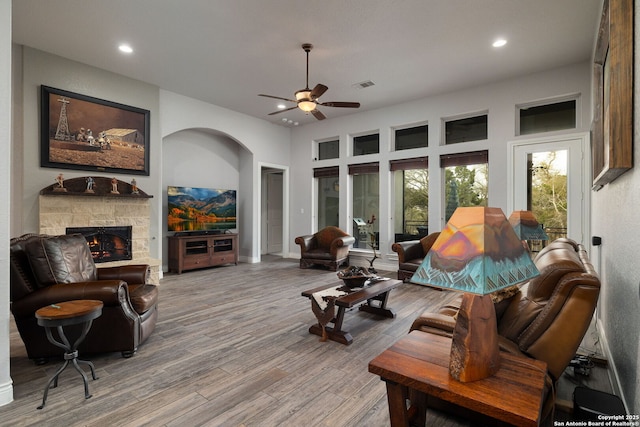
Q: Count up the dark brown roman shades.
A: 4